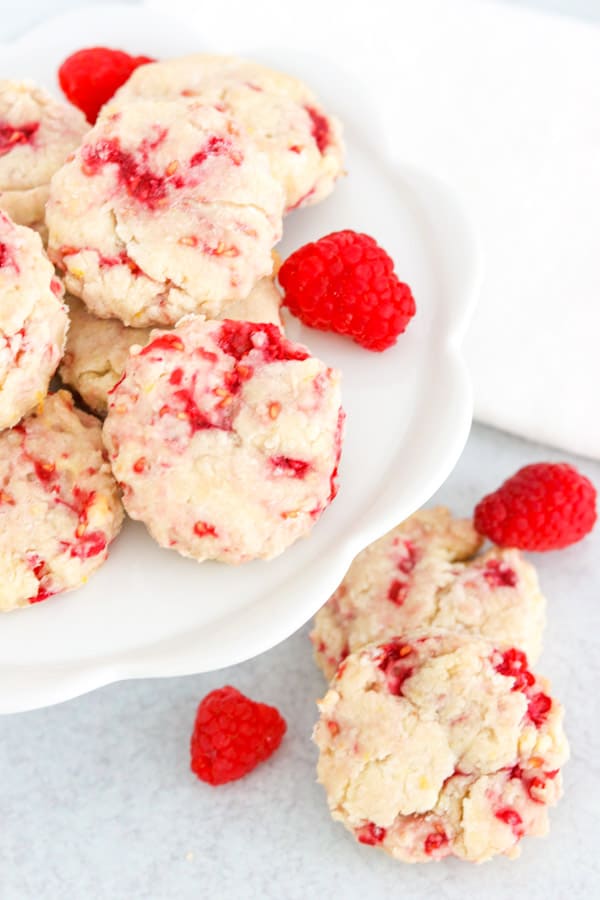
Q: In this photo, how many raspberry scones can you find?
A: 9